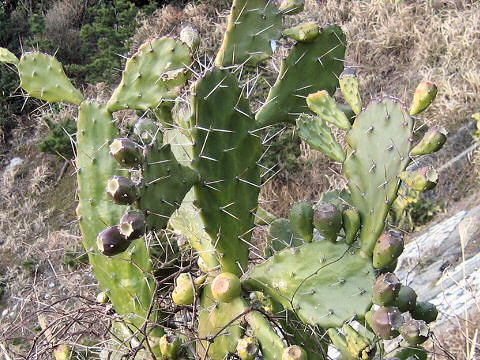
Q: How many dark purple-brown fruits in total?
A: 4